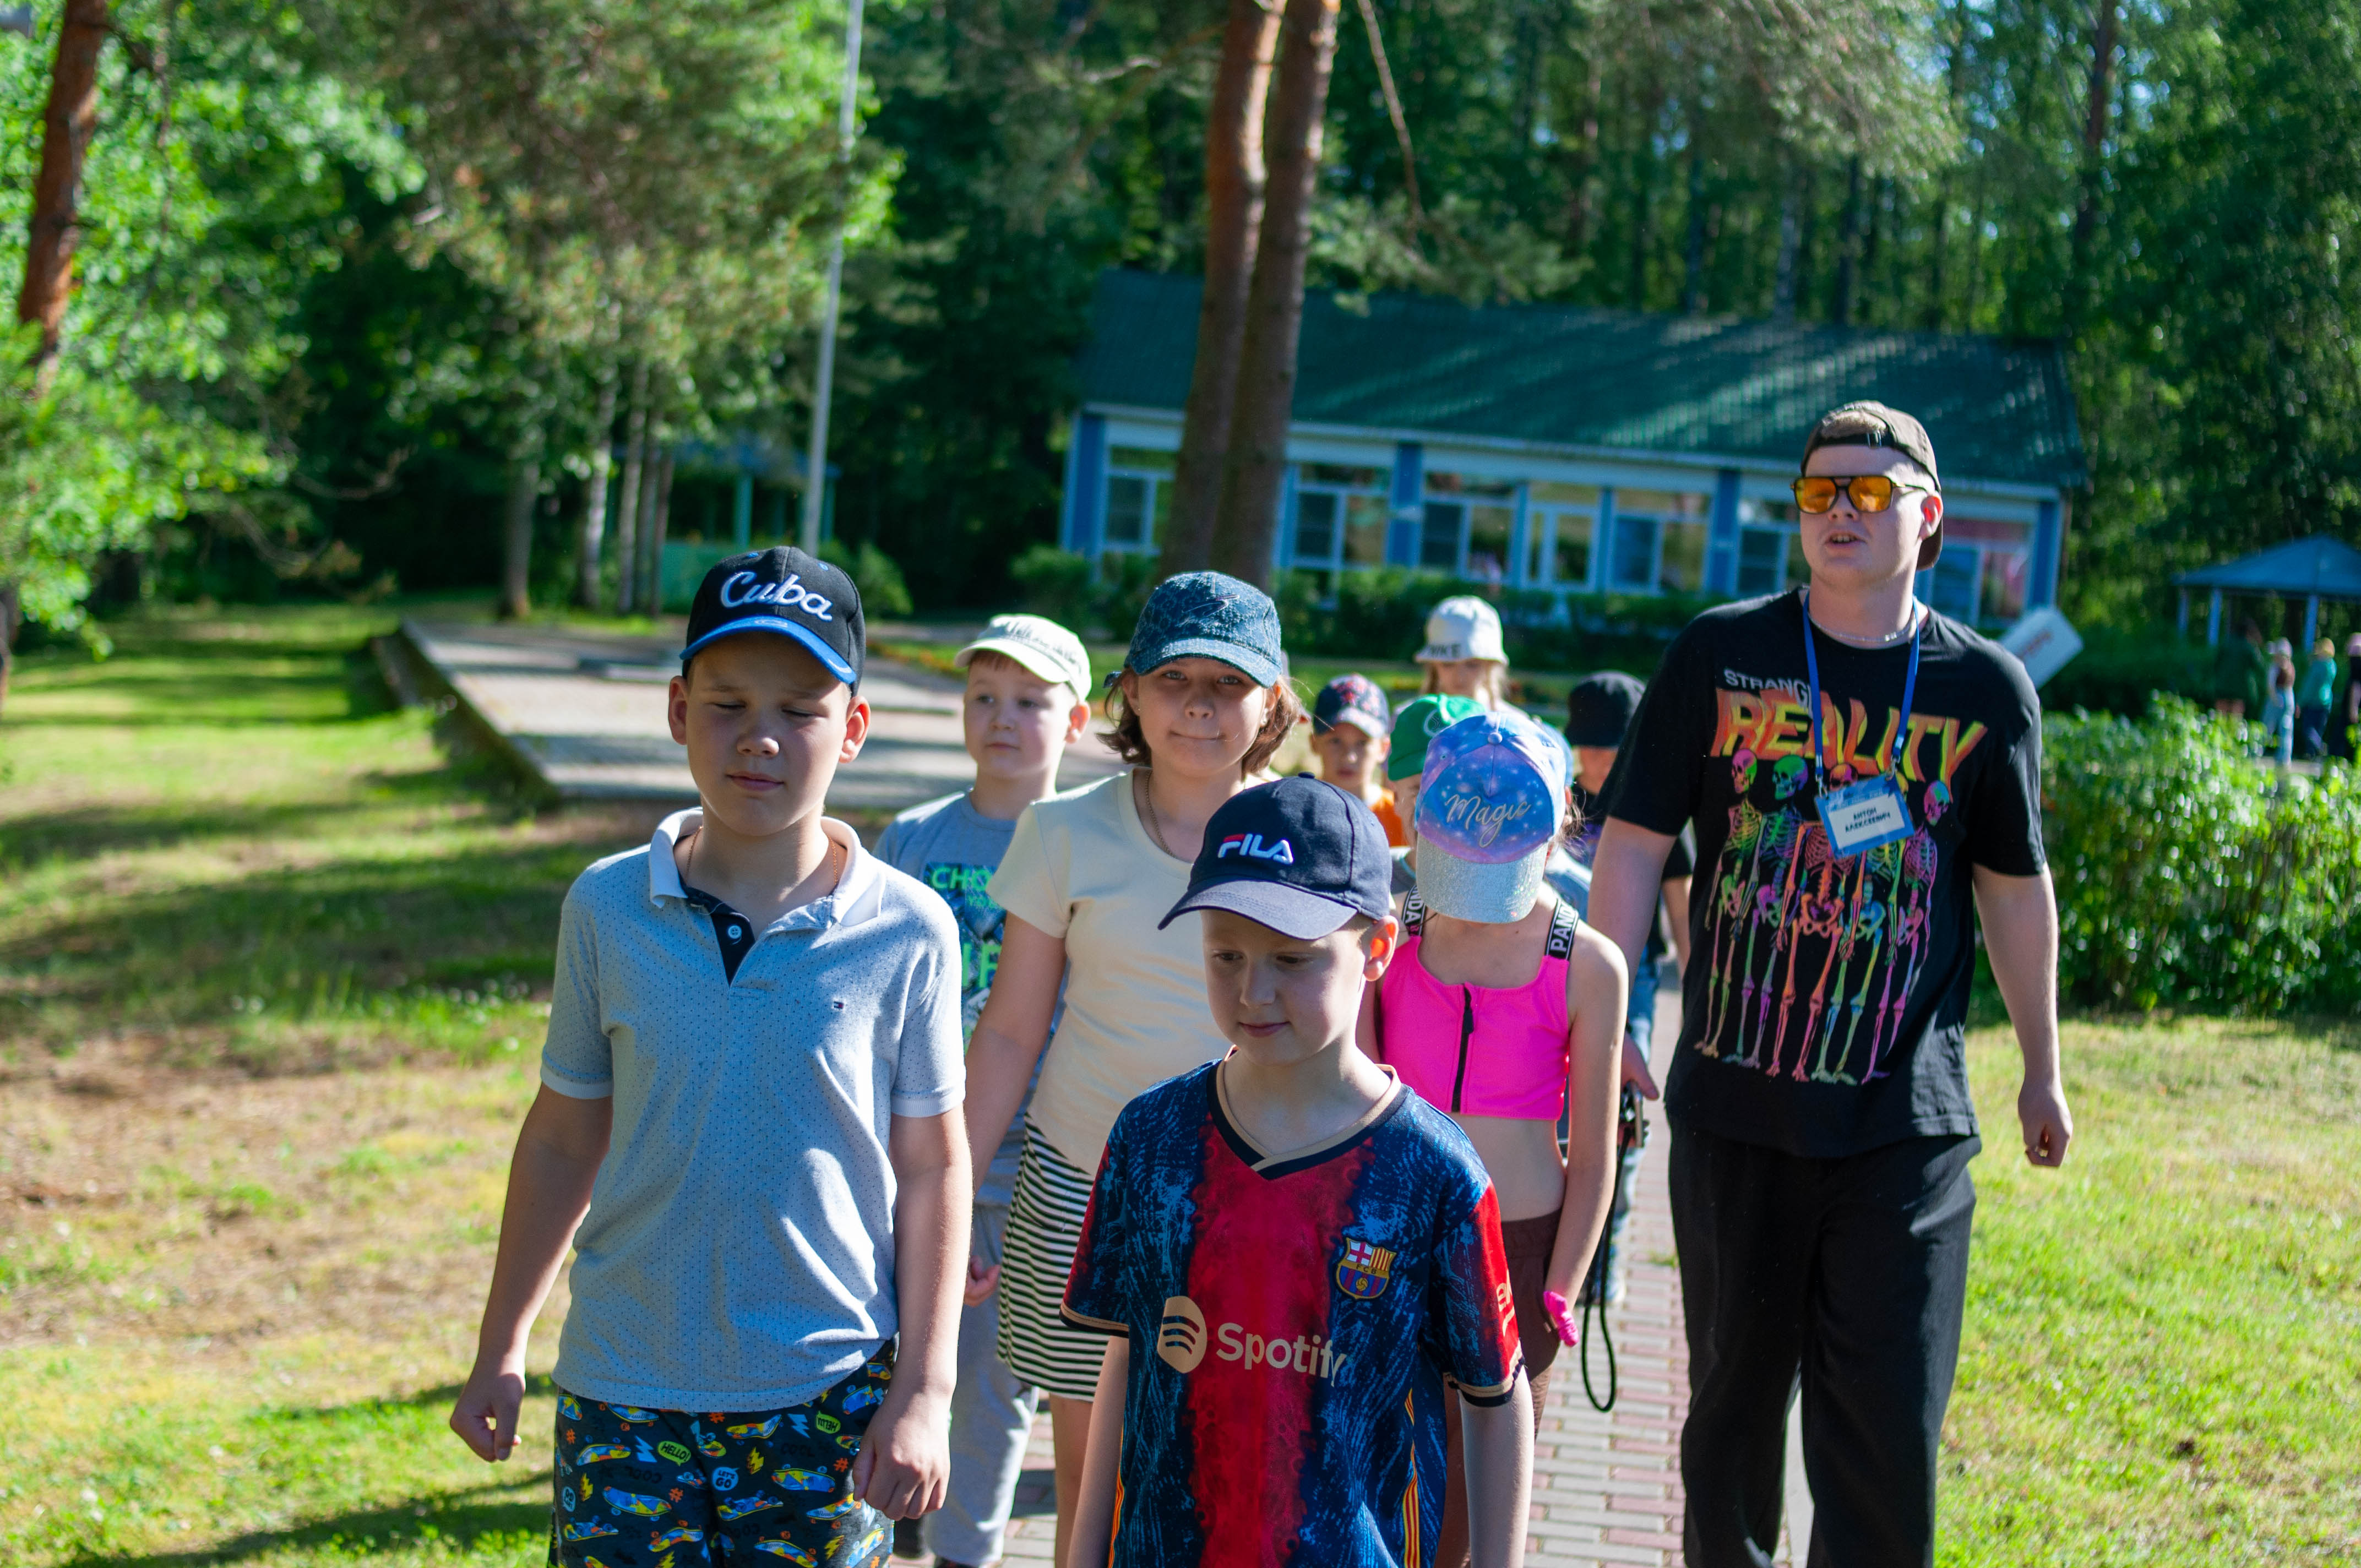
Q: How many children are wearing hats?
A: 9